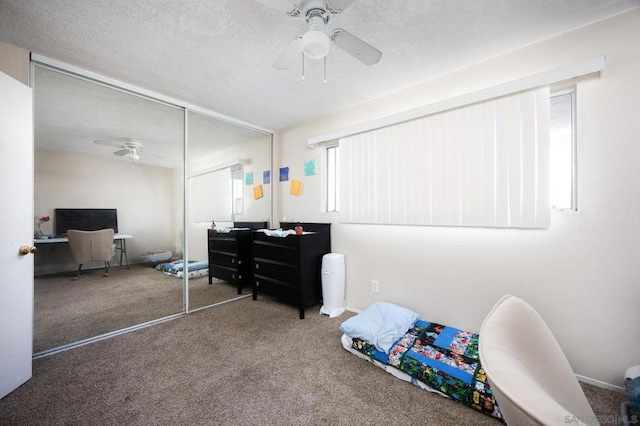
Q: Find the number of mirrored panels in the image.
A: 2